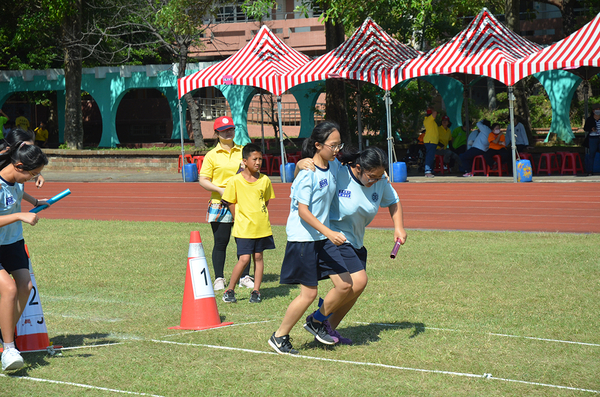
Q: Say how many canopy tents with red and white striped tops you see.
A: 4